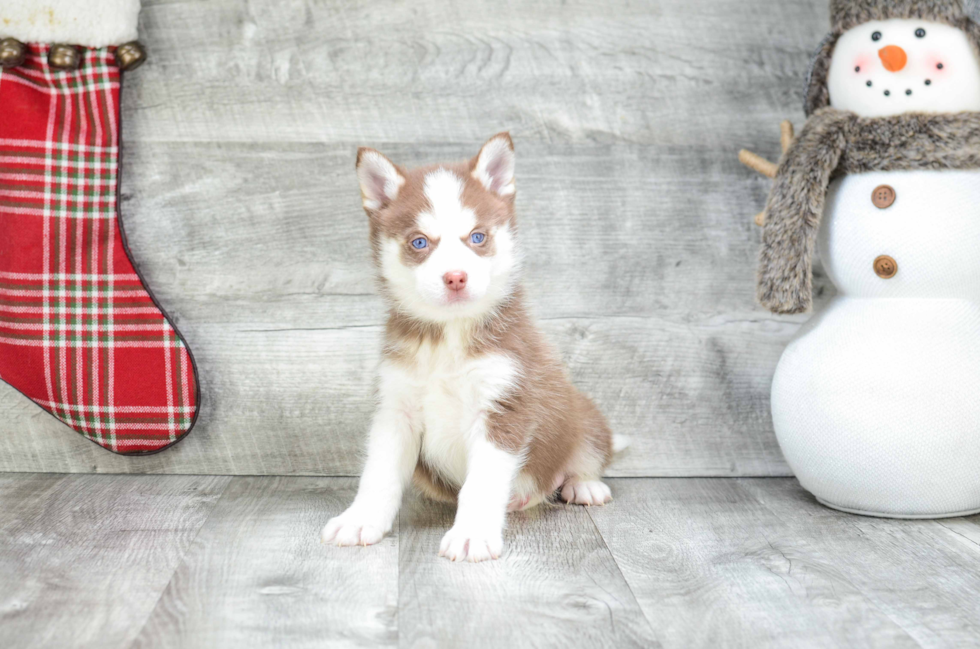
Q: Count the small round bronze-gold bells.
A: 3